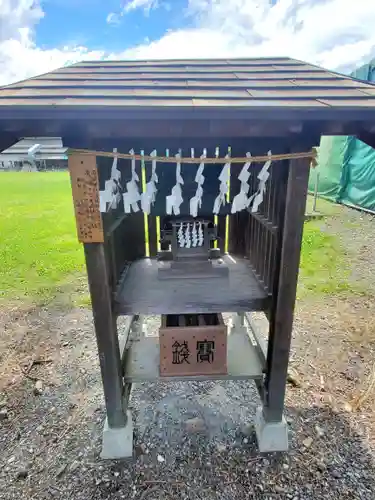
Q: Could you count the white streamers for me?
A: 12